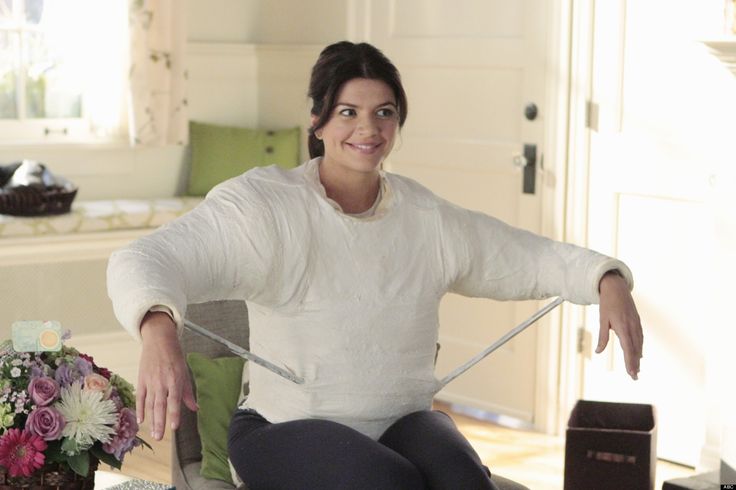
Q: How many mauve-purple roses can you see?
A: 2